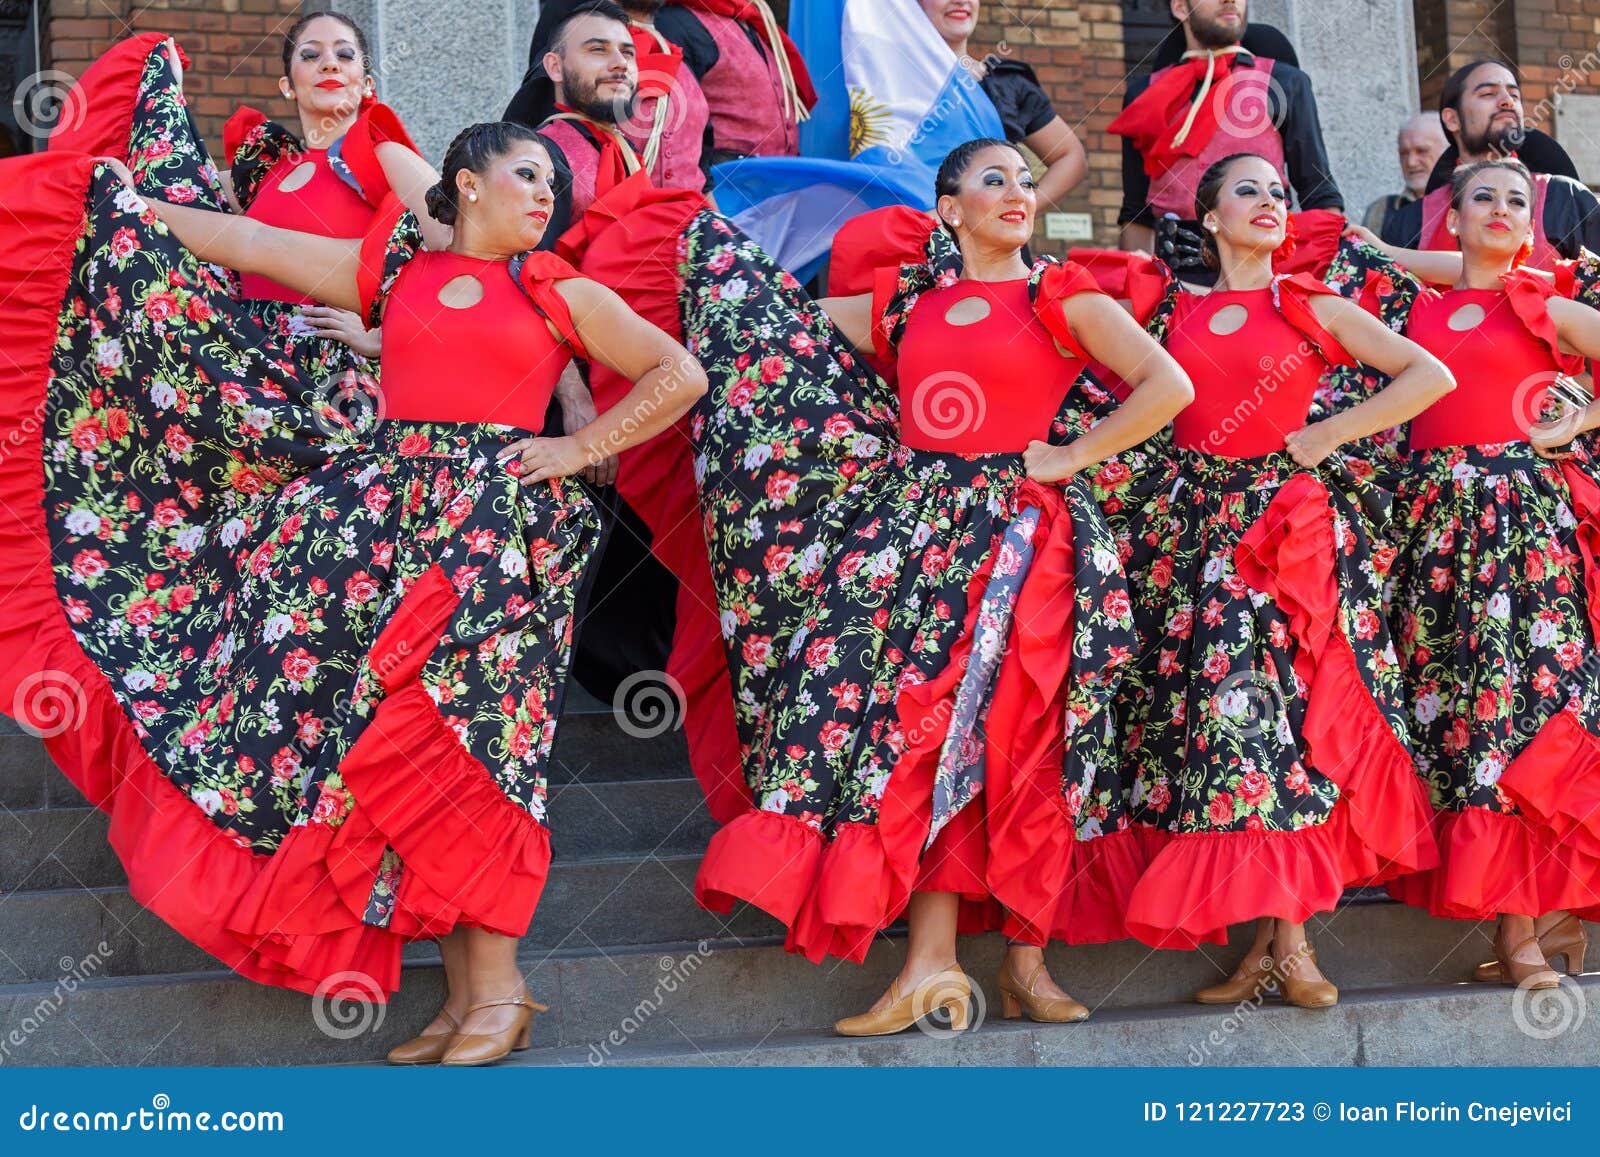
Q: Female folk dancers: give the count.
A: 5